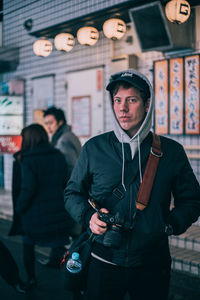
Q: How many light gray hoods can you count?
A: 1